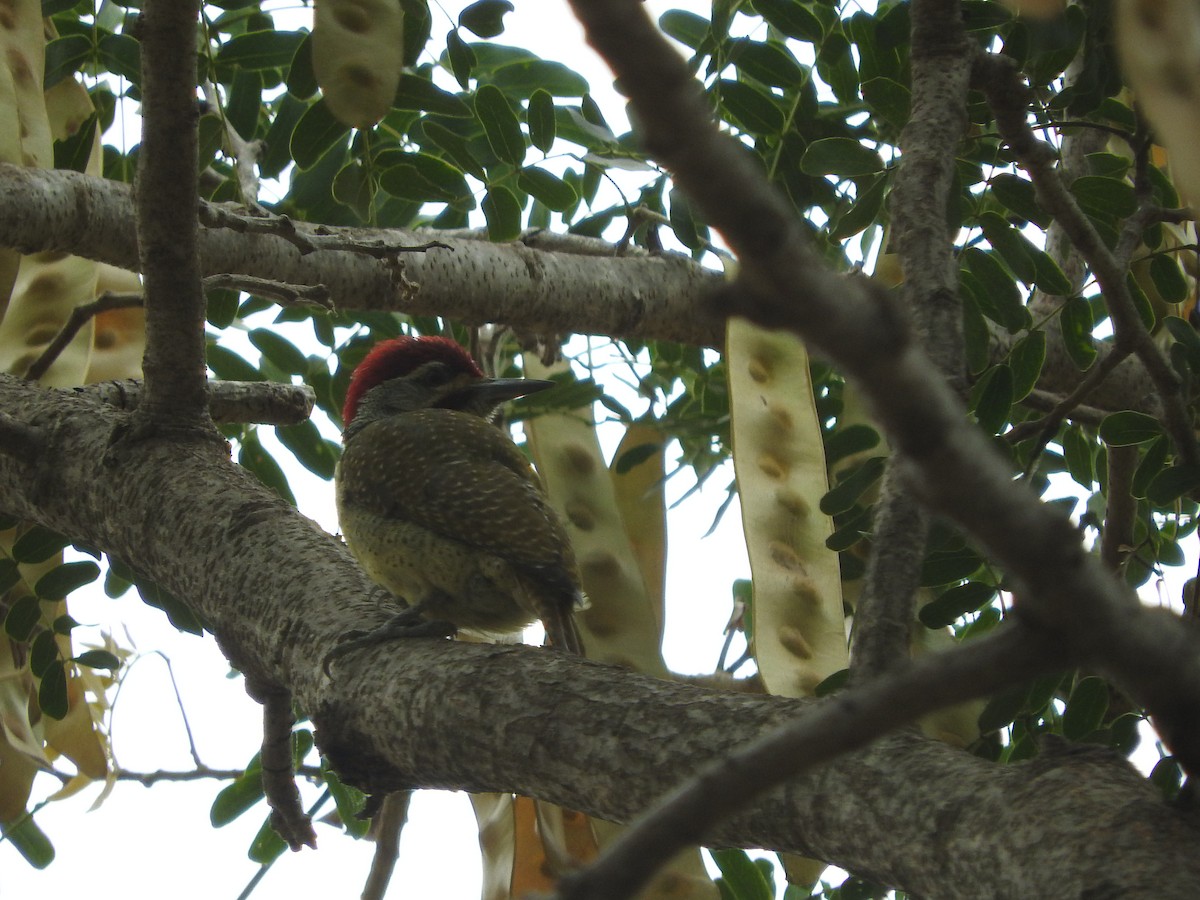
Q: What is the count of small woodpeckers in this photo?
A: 1